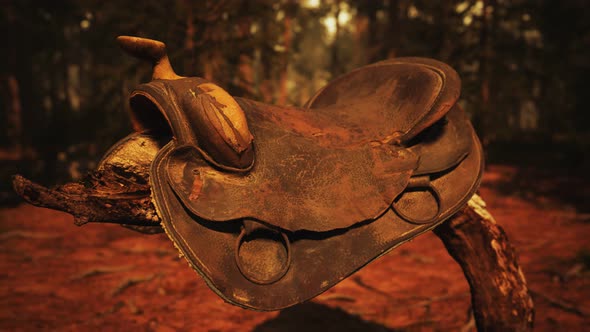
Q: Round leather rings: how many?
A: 2